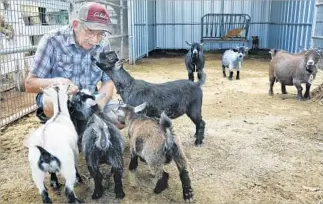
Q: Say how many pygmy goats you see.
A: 7